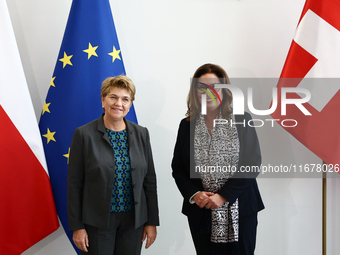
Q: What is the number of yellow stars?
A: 7